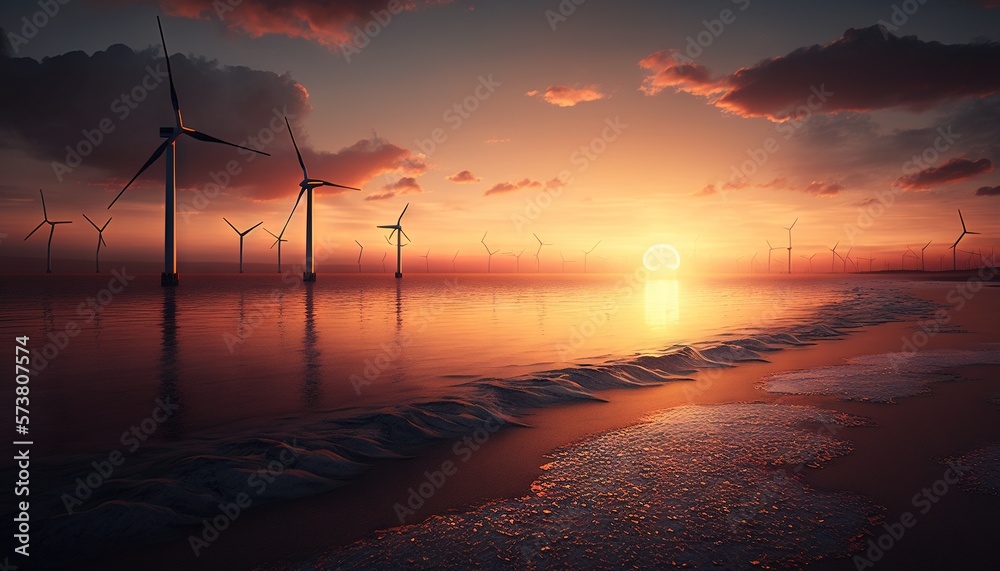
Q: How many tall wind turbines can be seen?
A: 2